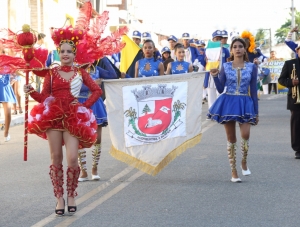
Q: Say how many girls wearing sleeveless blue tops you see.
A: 2